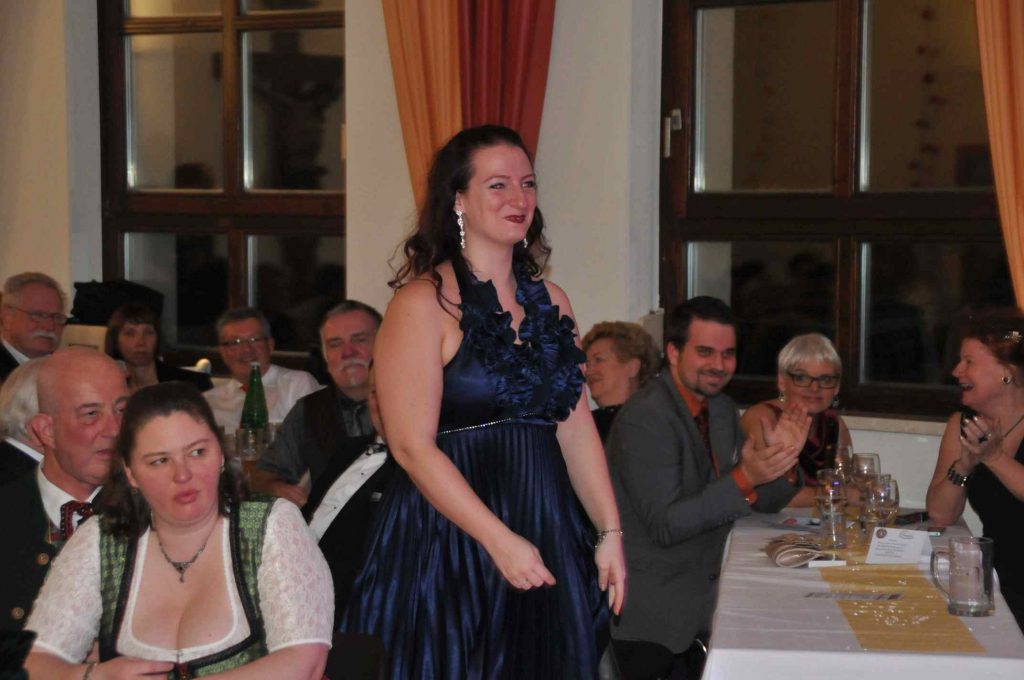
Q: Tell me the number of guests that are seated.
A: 12